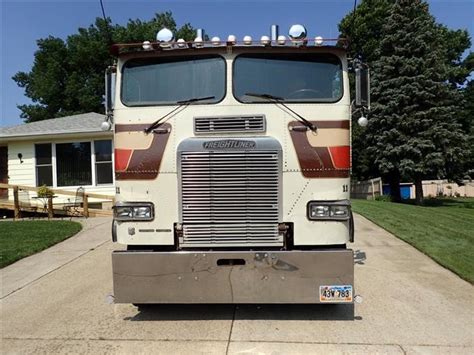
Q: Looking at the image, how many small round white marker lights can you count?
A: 9